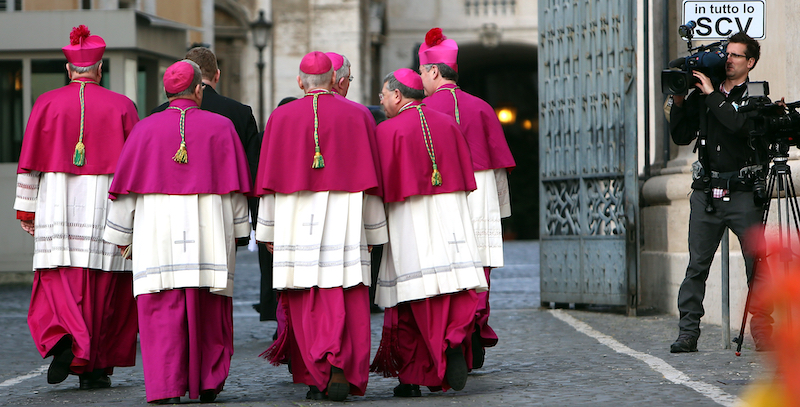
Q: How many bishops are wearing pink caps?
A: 6